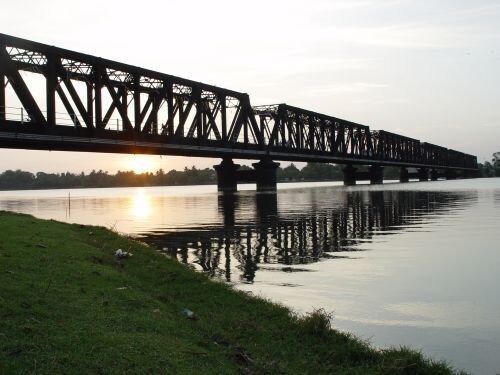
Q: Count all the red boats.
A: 0